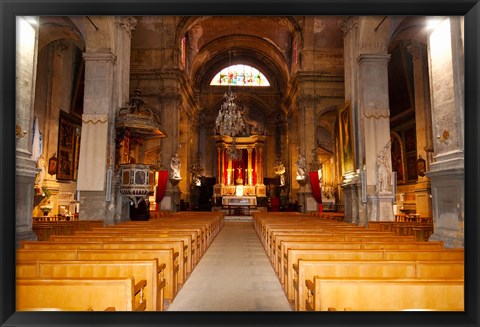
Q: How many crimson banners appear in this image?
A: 2